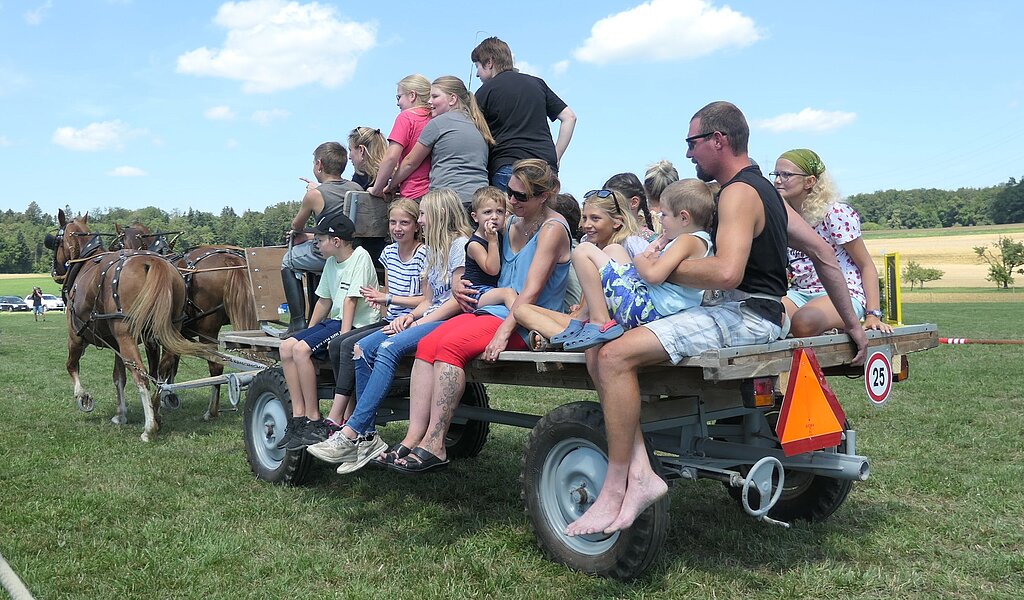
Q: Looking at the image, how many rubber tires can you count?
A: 4